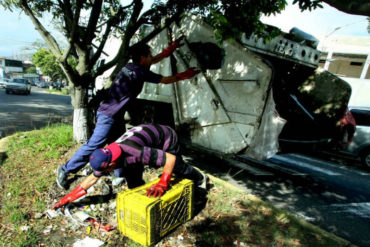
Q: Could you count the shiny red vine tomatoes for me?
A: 0